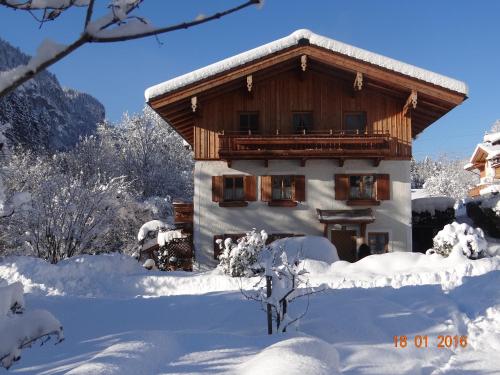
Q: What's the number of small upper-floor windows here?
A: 3